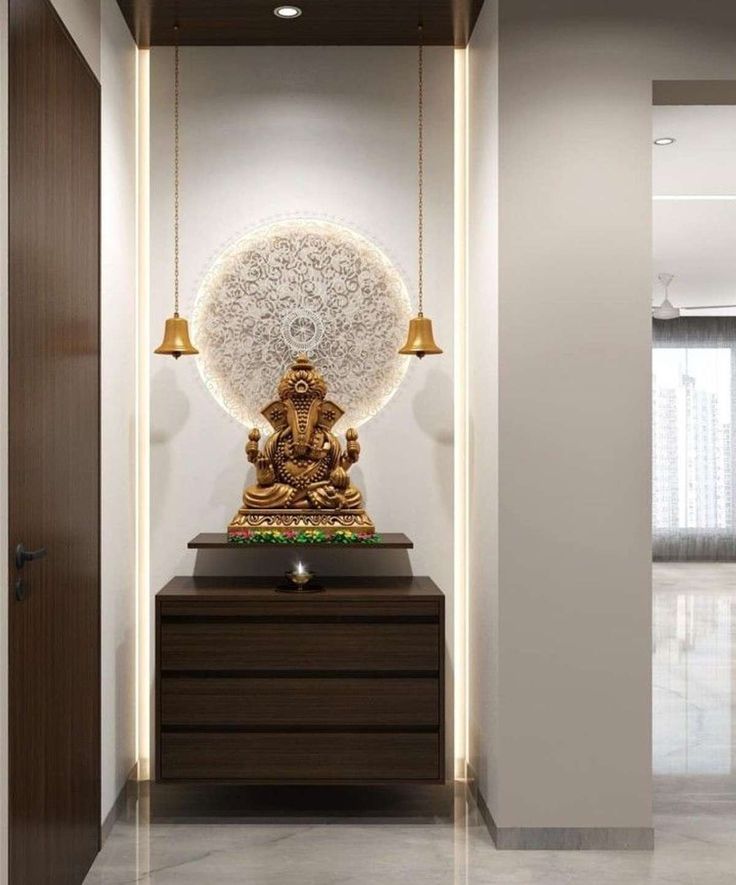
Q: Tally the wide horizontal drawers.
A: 3